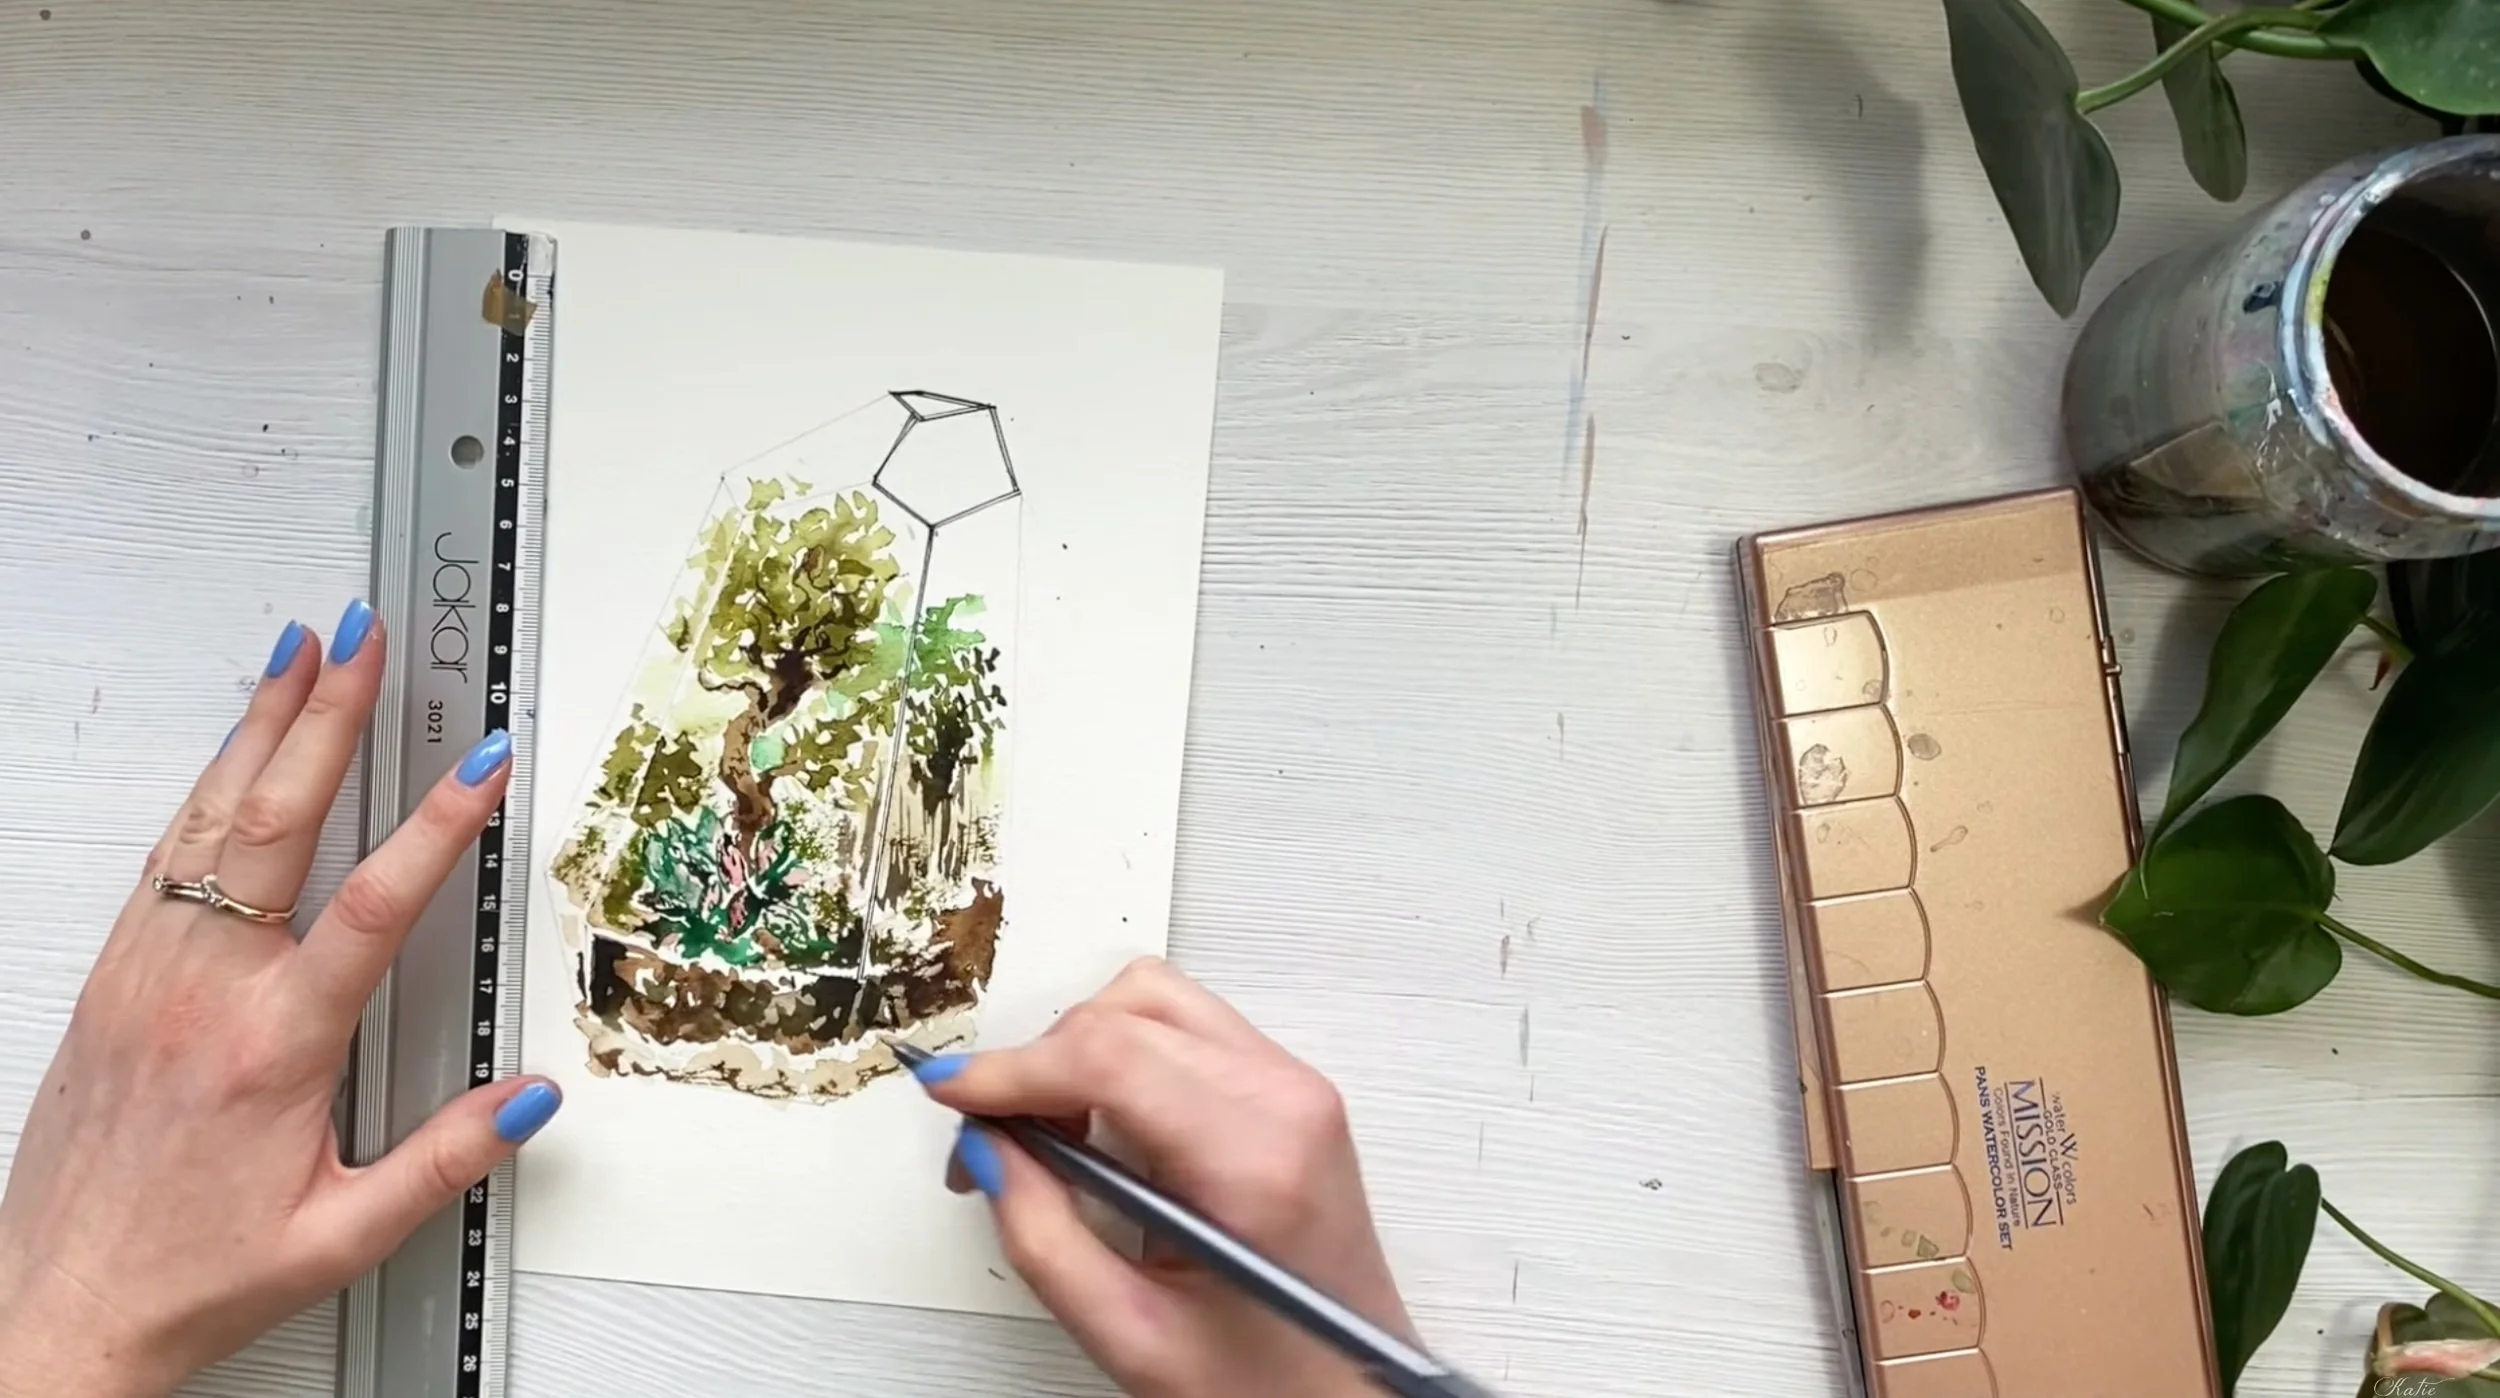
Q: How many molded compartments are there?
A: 9